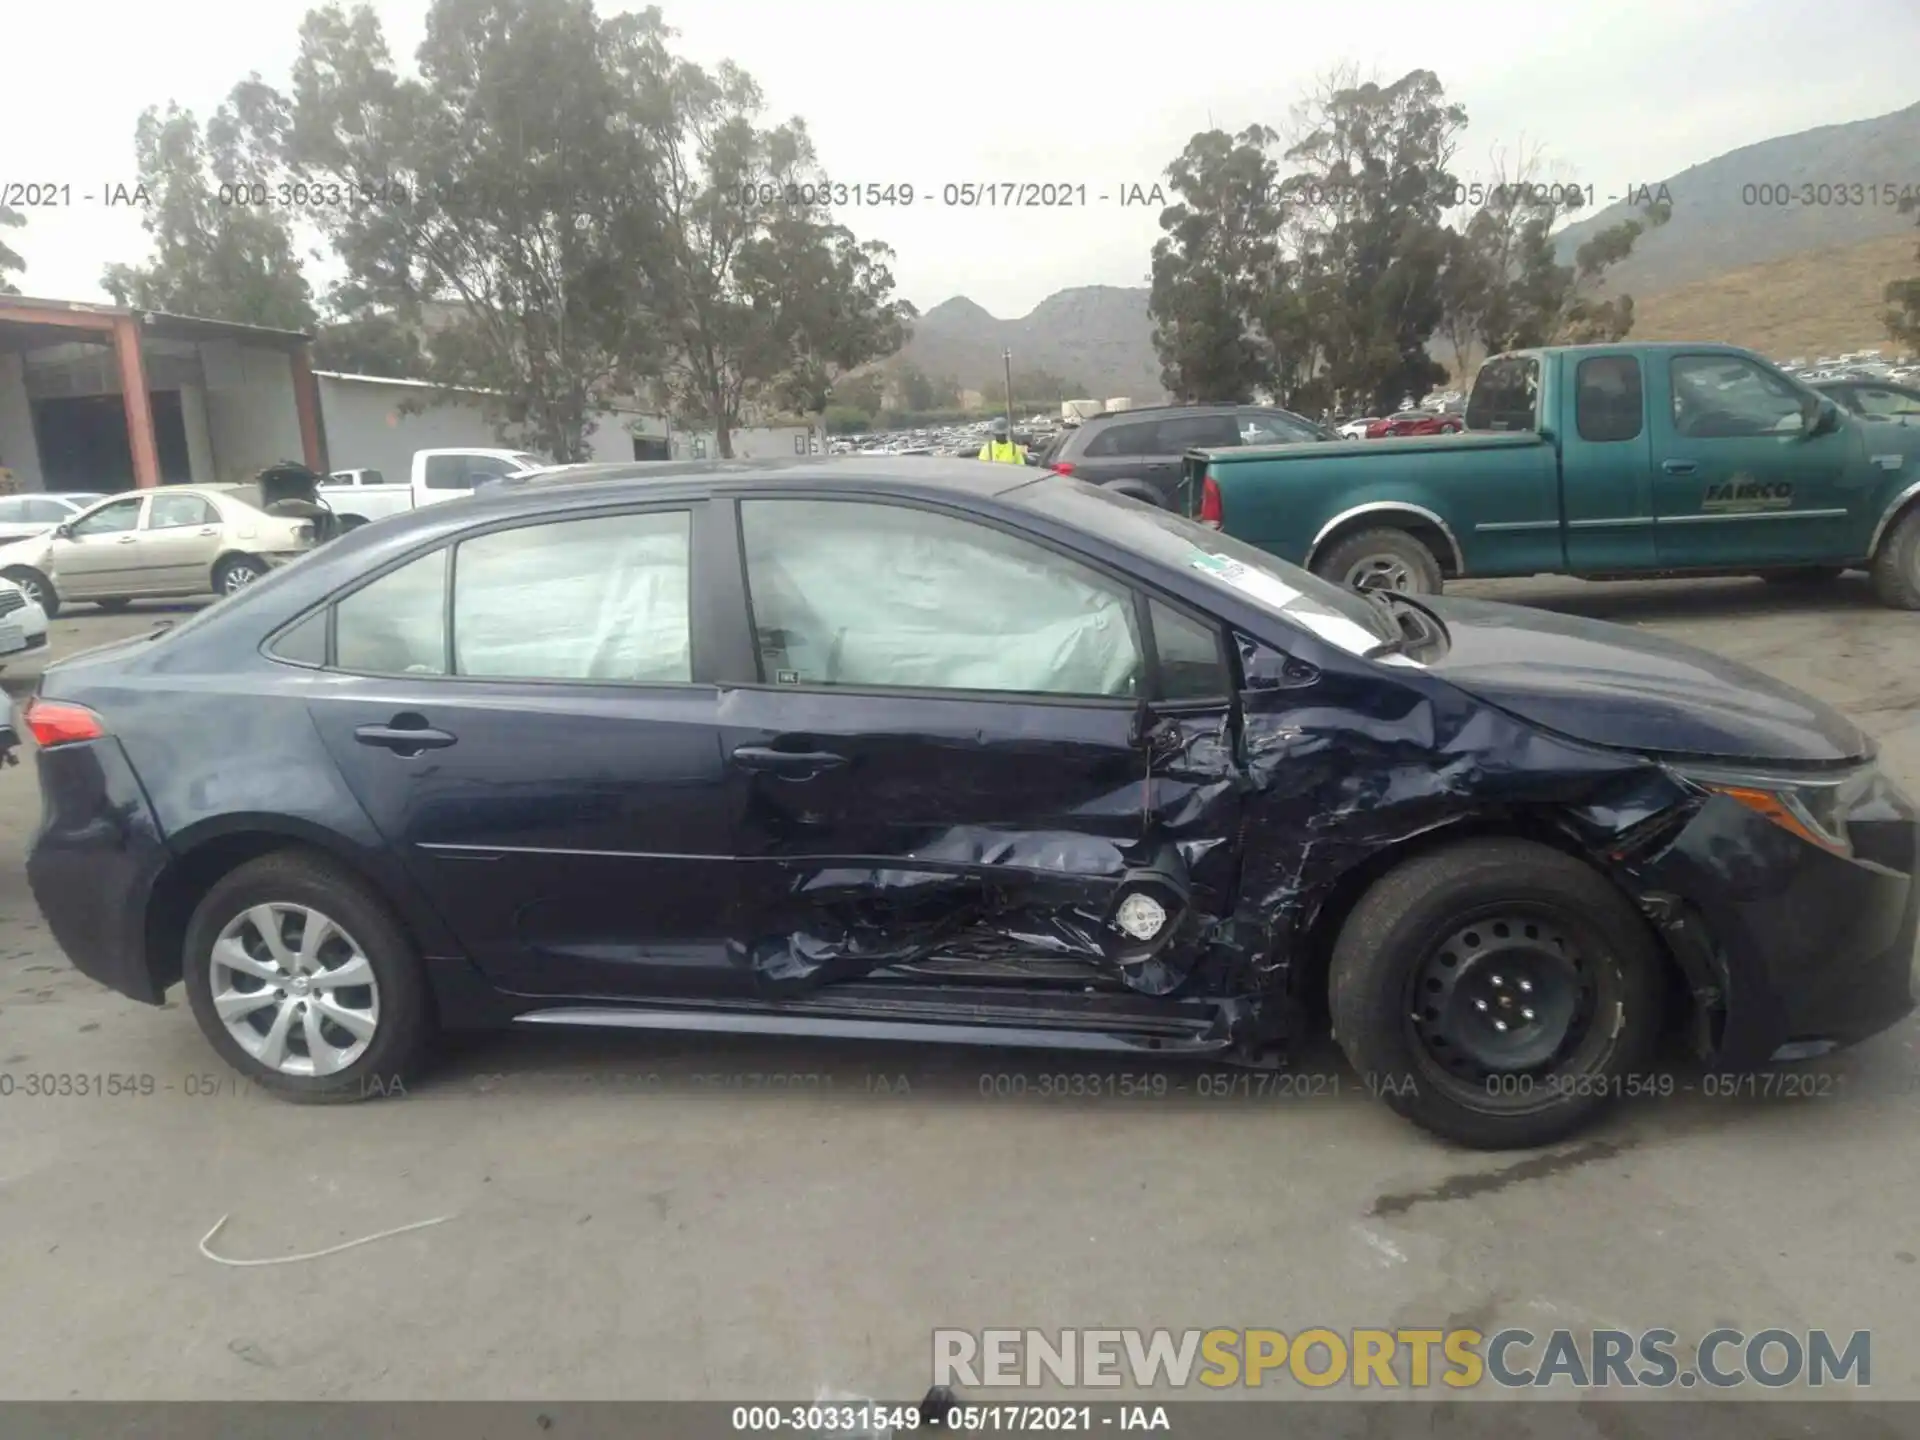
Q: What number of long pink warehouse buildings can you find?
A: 0